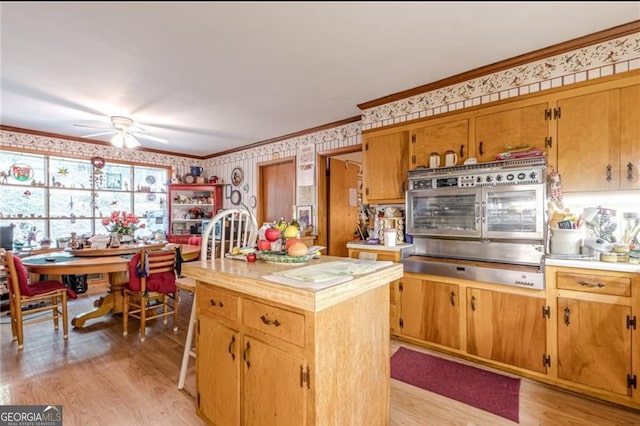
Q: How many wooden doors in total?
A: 2